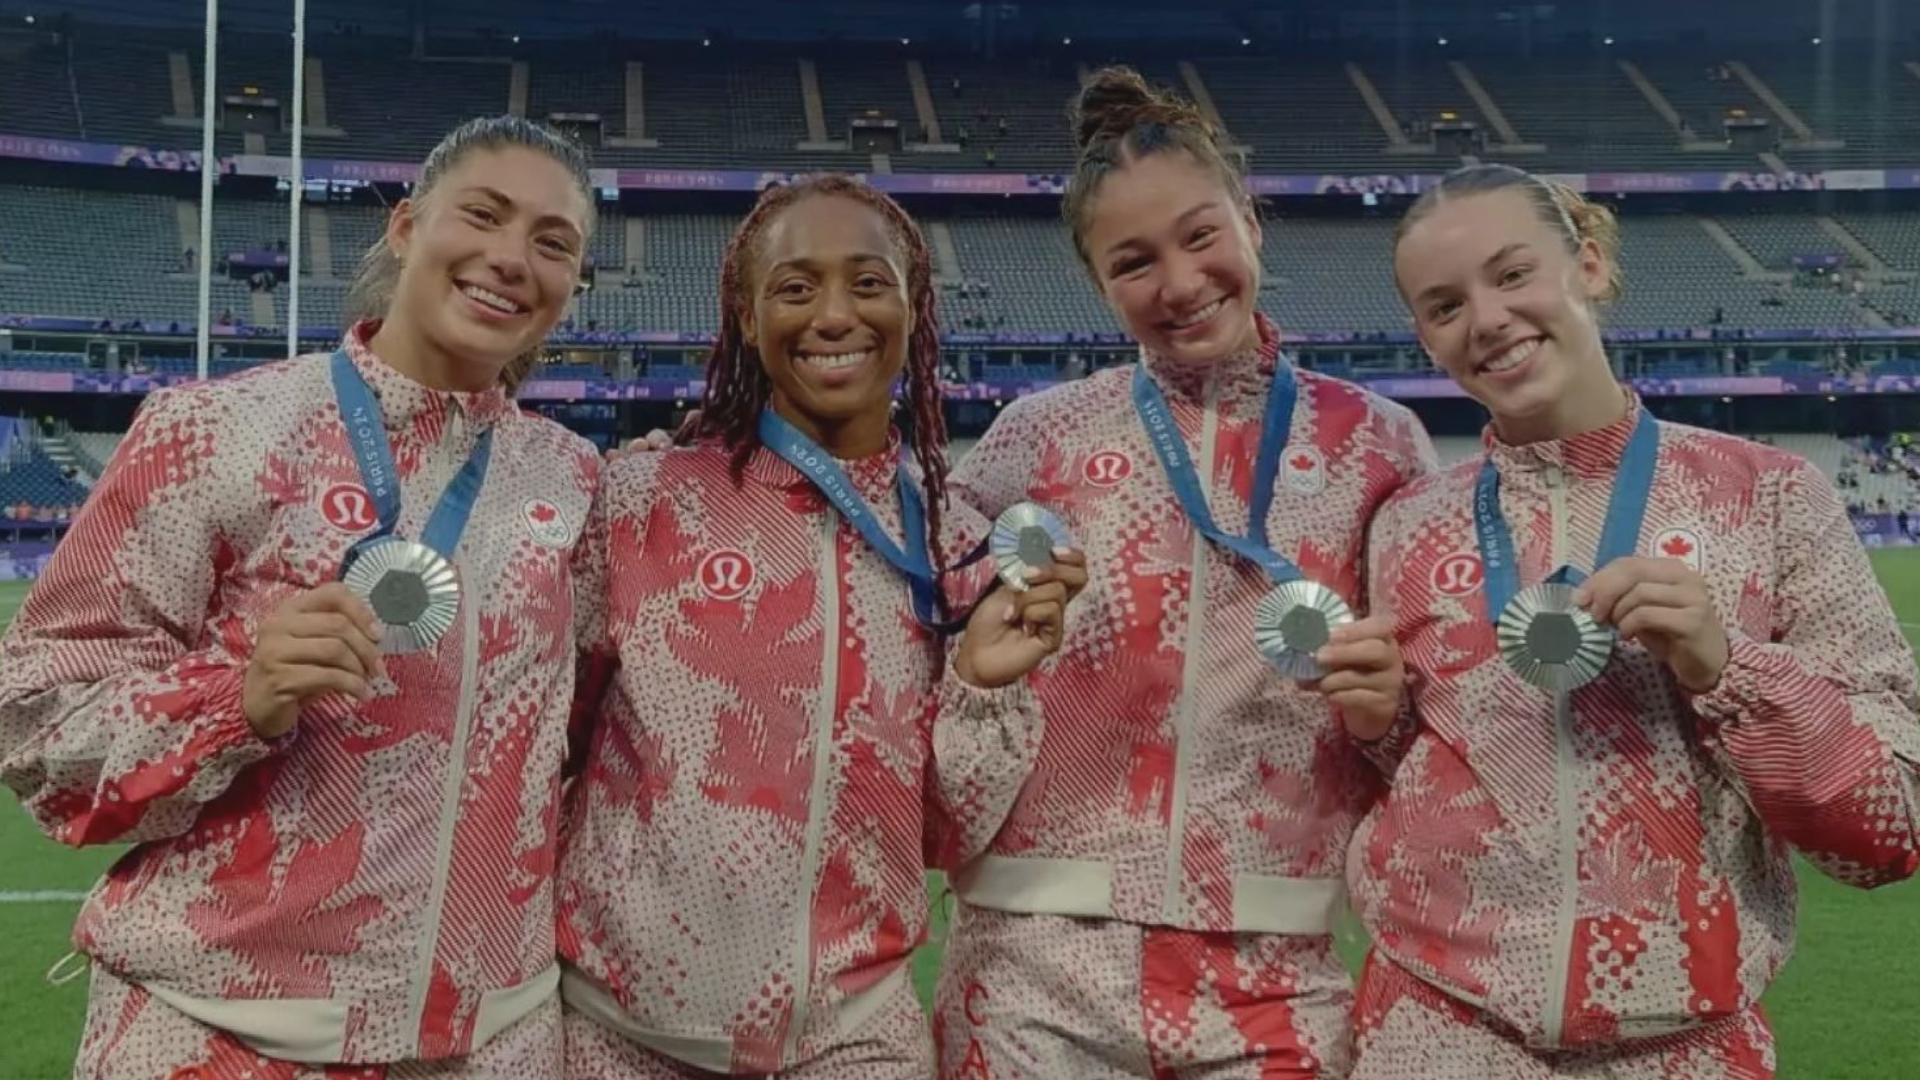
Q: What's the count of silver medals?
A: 4